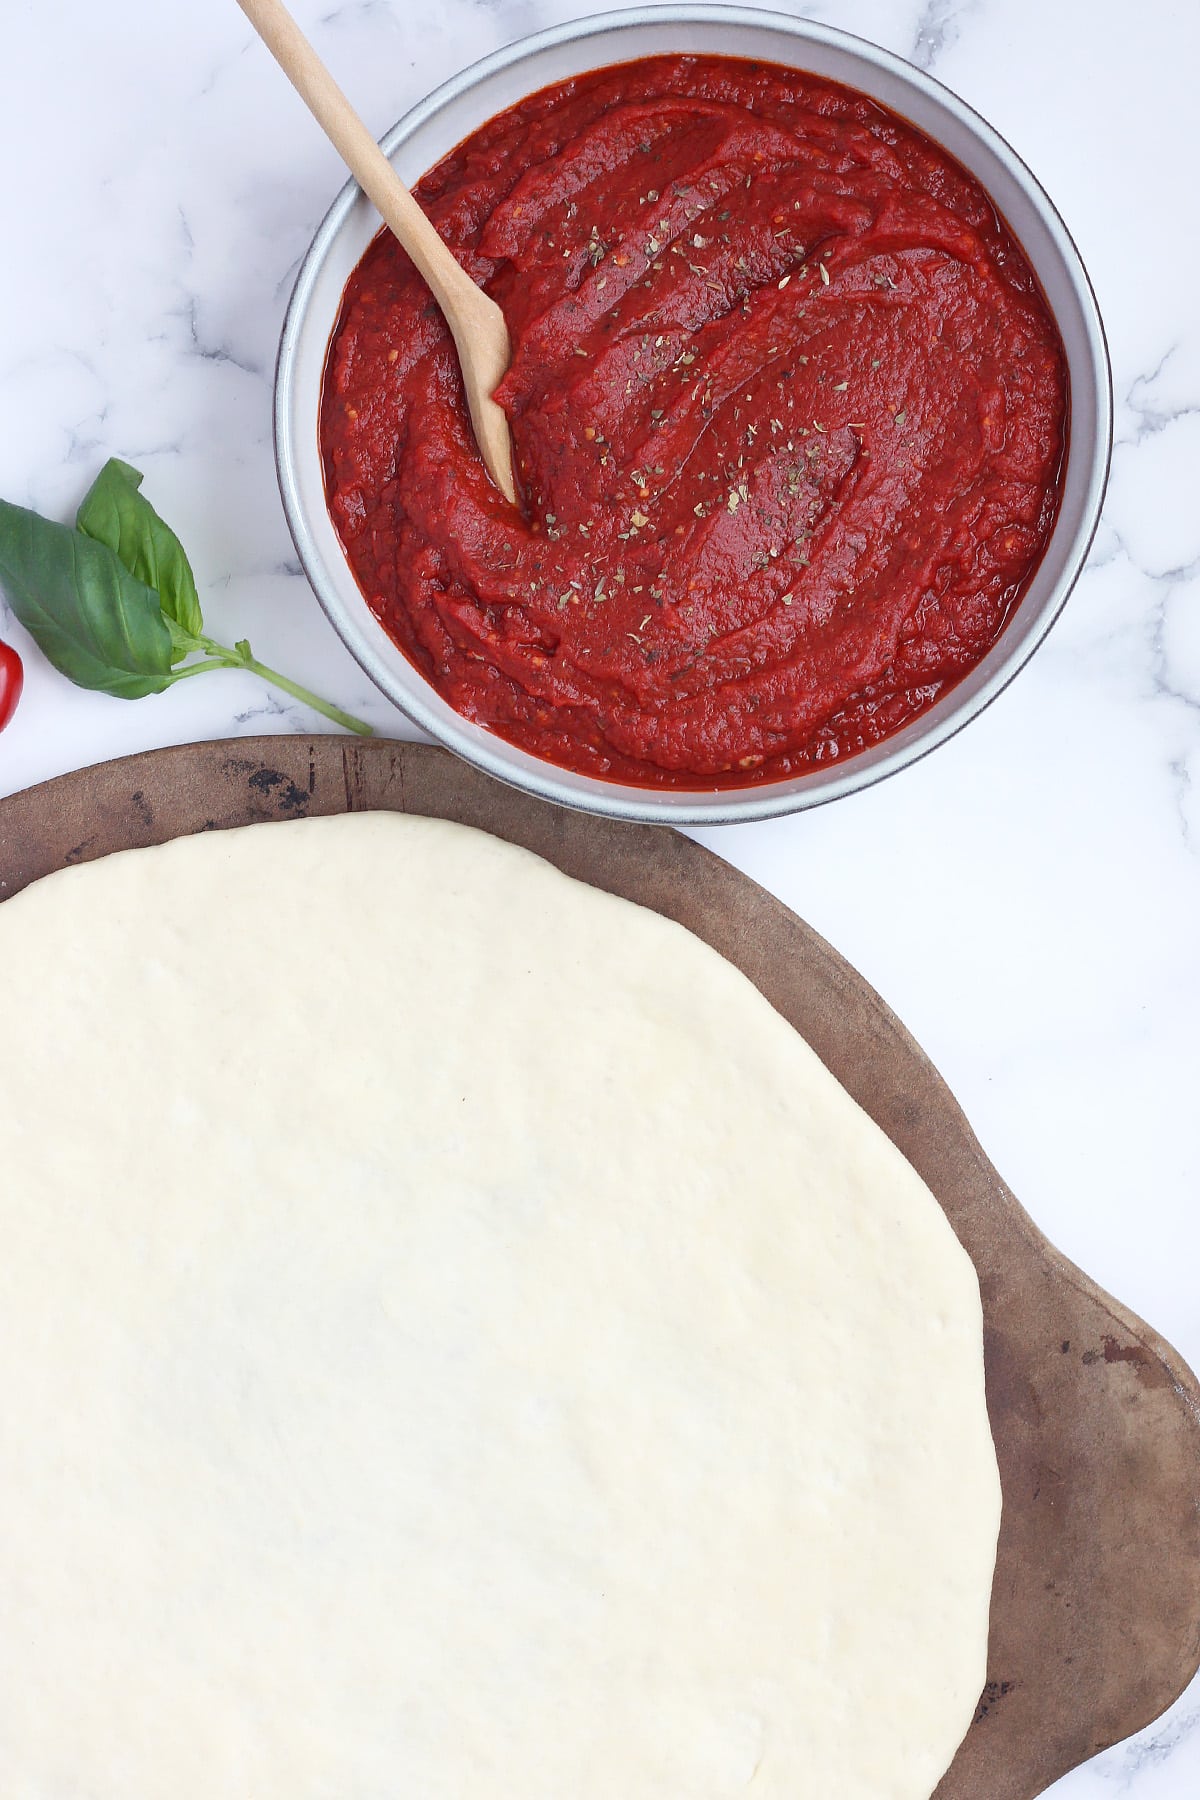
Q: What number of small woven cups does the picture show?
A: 0